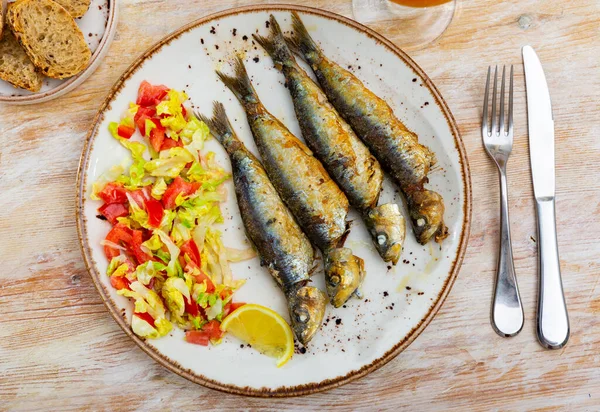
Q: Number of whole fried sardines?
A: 4